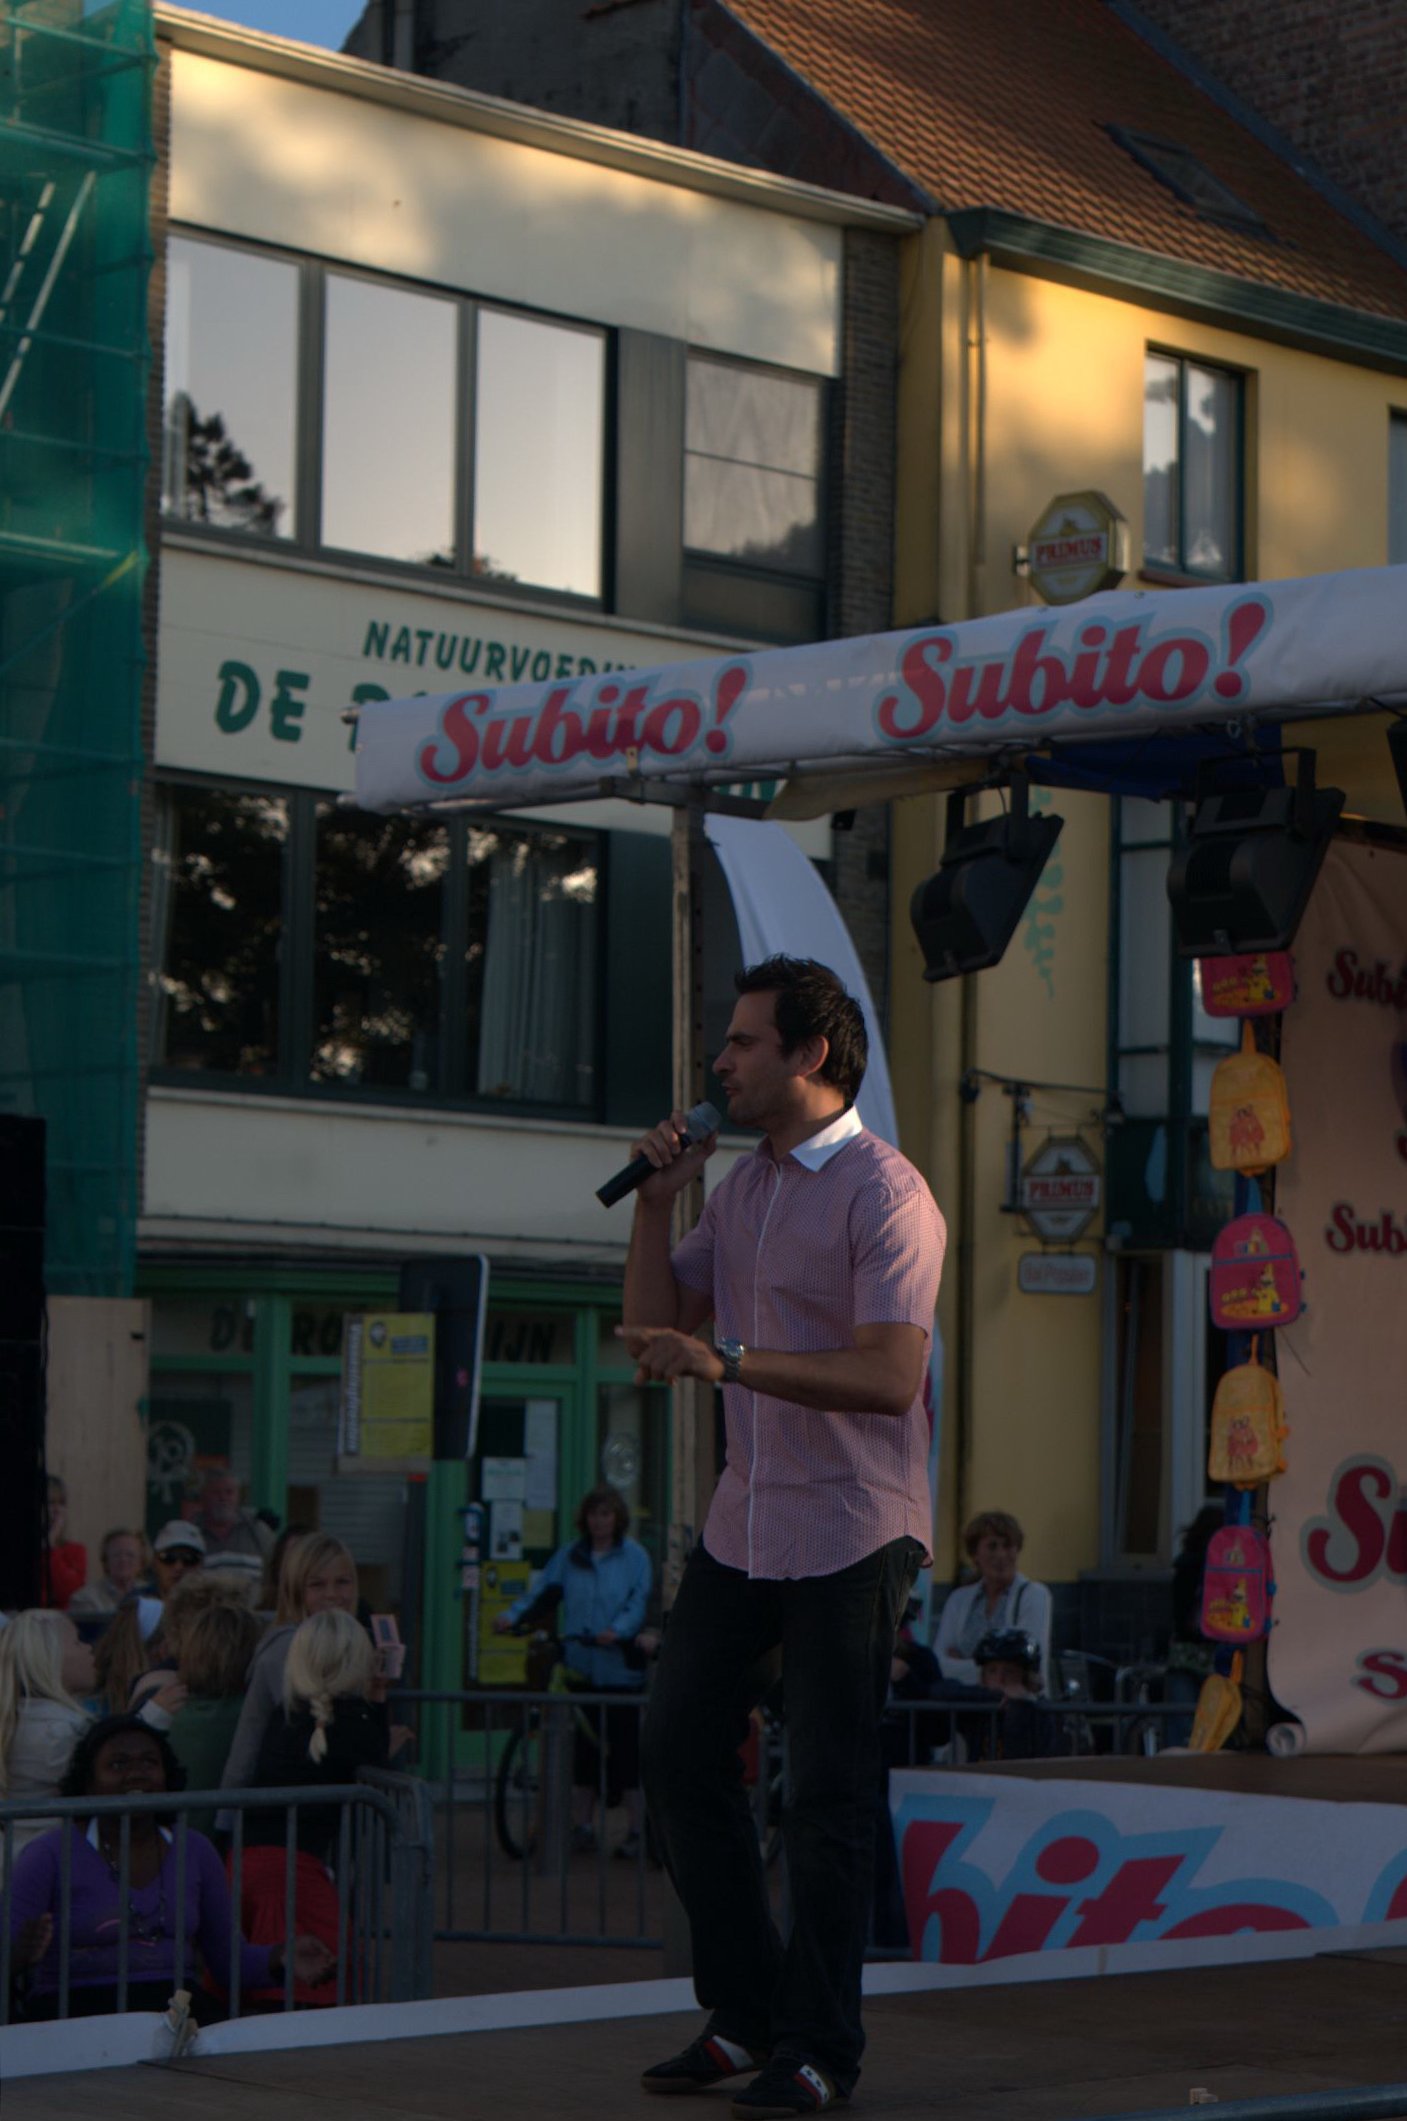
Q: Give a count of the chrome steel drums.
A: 0